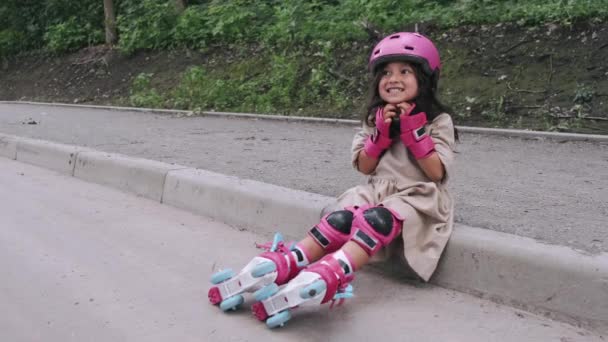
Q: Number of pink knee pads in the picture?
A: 2